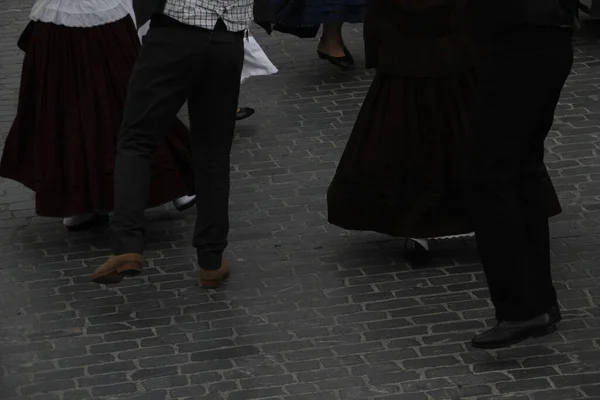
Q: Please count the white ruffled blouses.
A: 1